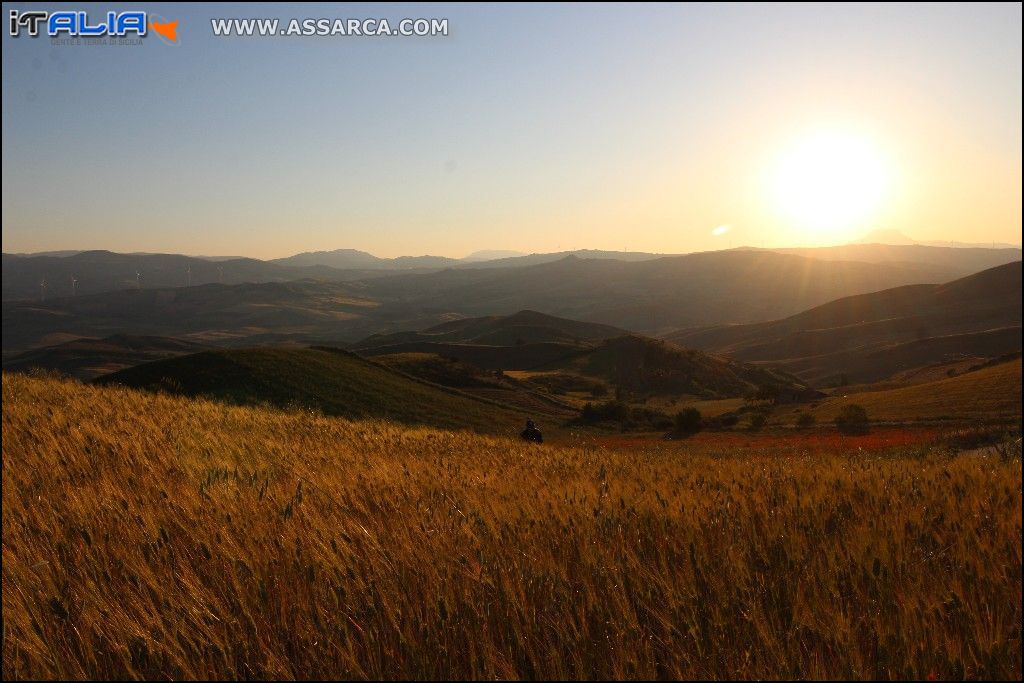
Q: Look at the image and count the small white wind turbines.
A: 5